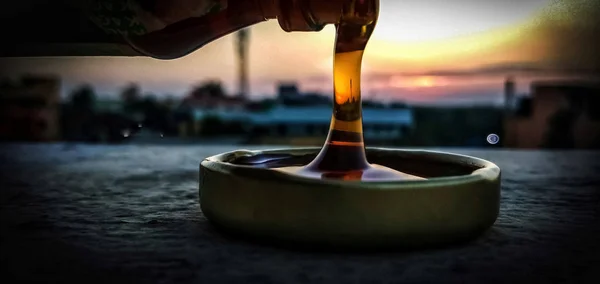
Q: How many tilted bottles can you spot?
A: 1